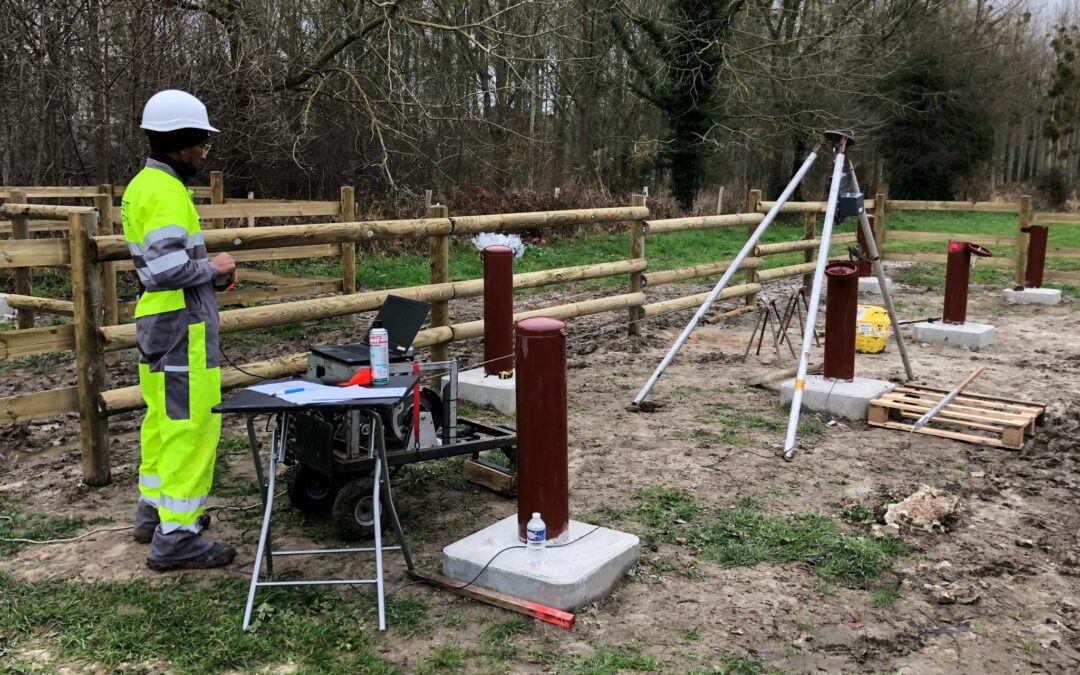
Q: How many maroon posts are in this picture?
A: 6